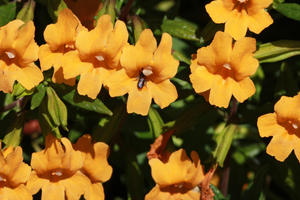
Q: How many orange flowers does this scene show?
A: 11